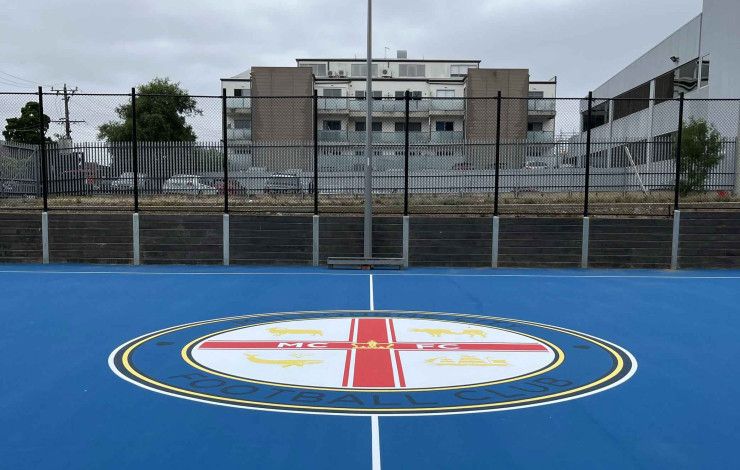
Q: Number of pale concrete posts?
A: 8